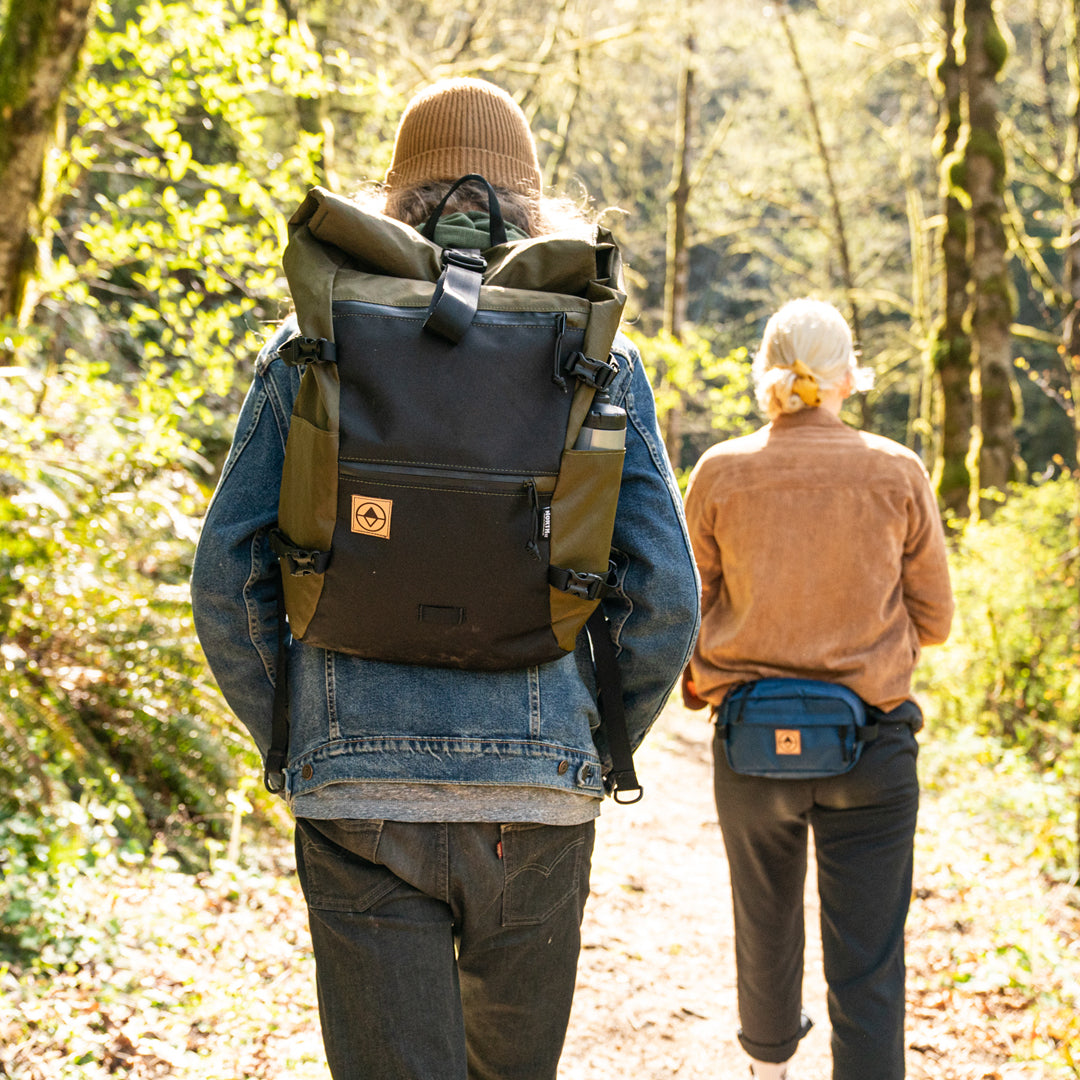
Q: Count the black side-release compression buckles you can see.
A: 4